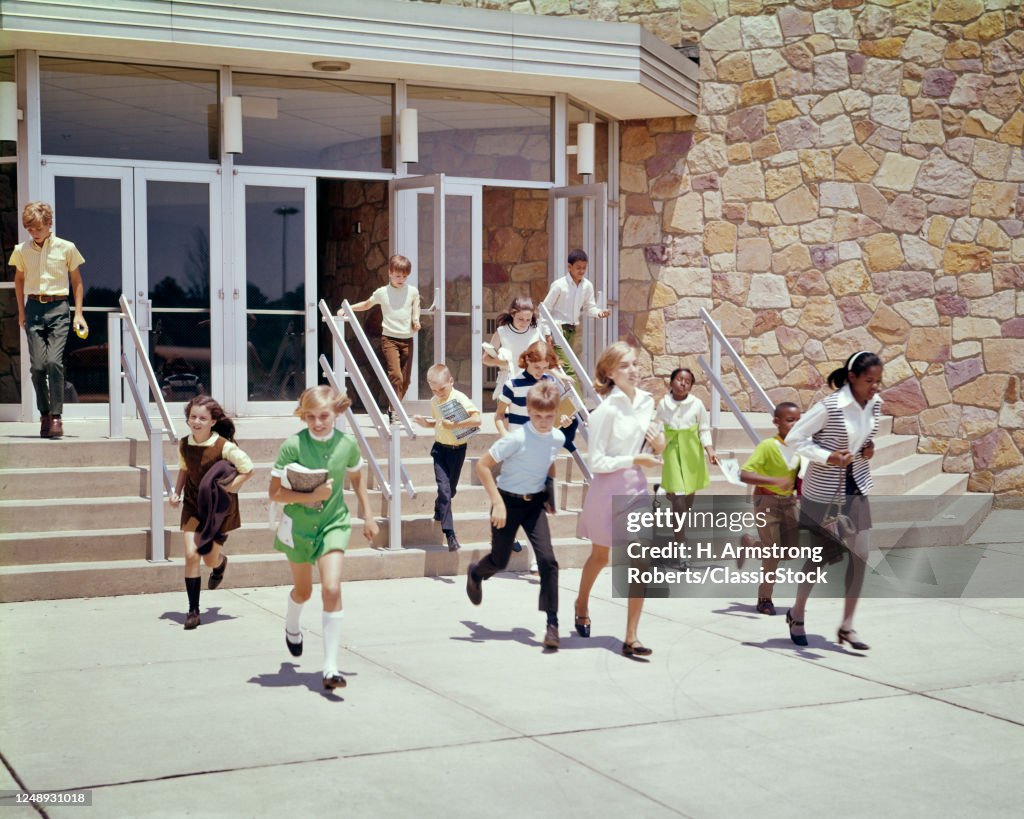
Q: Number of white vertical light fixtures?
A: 4